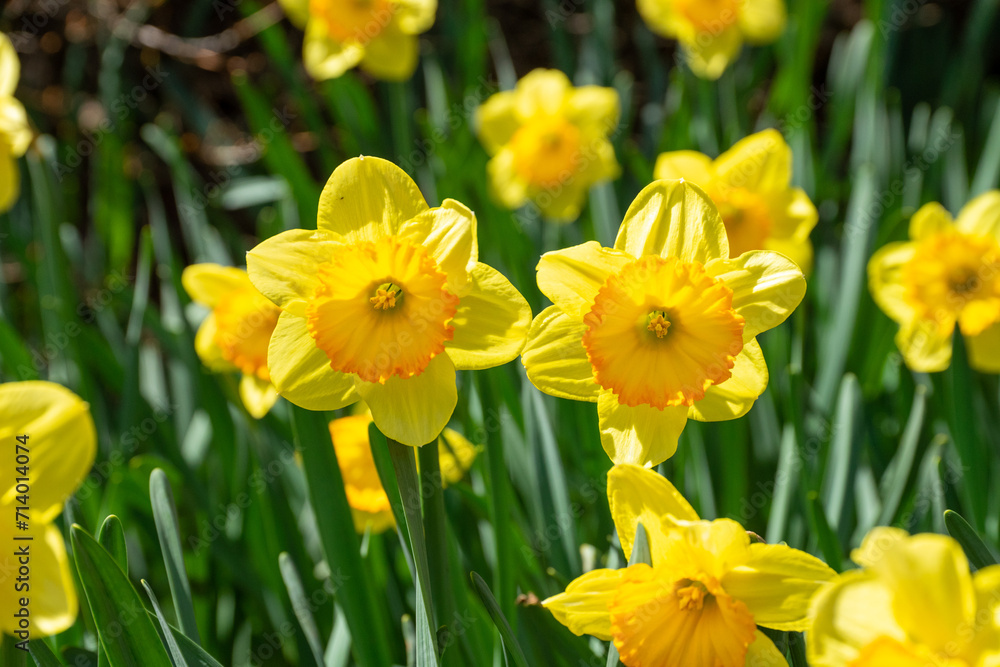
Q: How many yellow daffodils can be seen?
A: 13